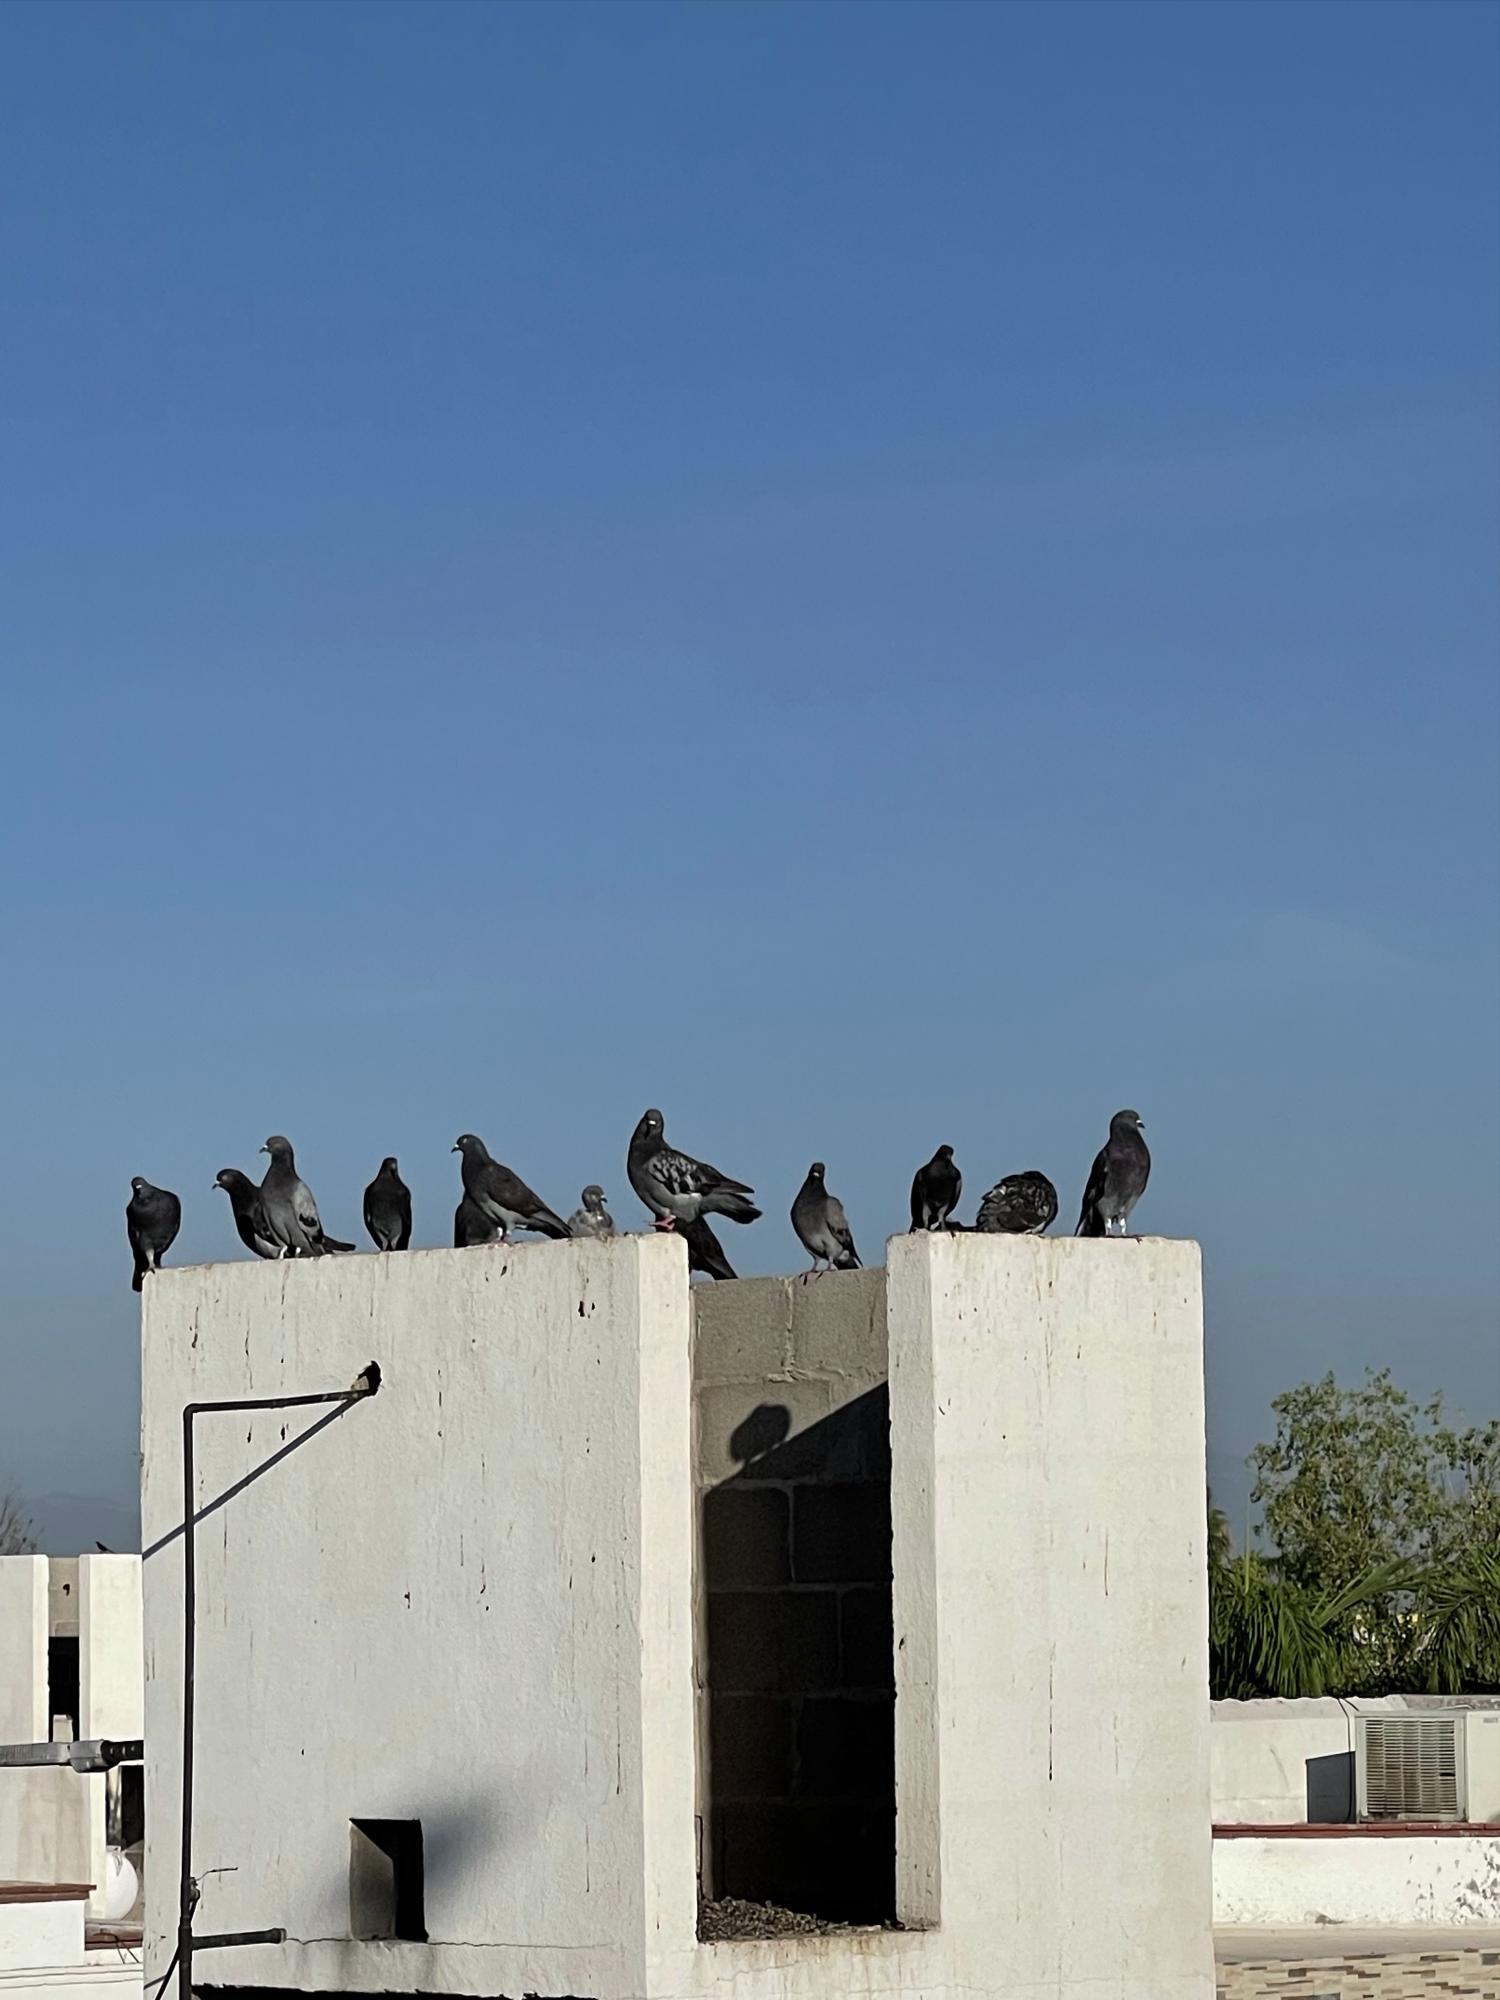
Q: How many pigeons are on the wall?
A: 13